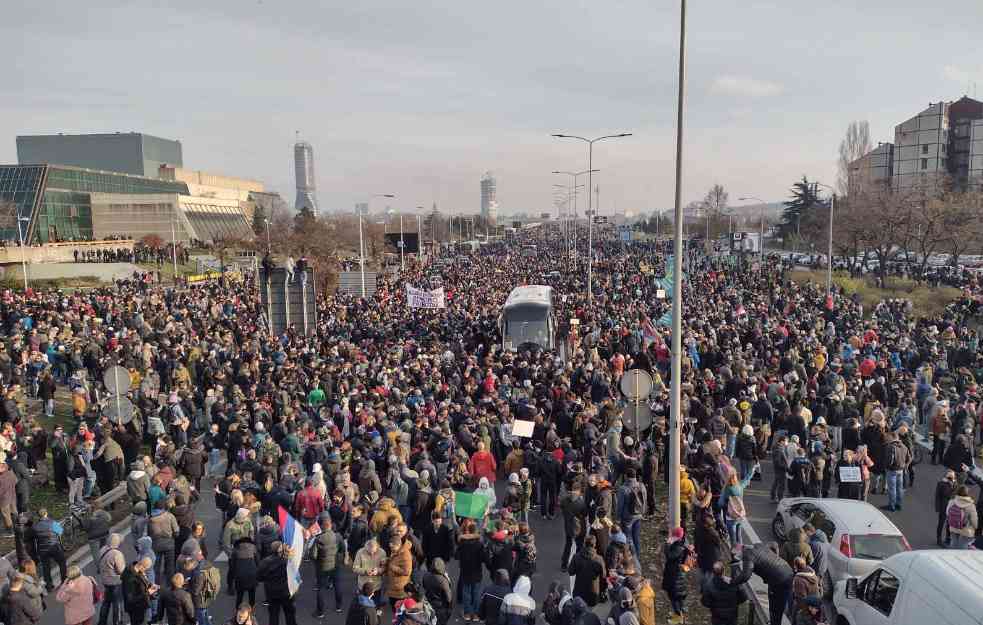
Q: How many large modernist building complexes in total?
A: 2